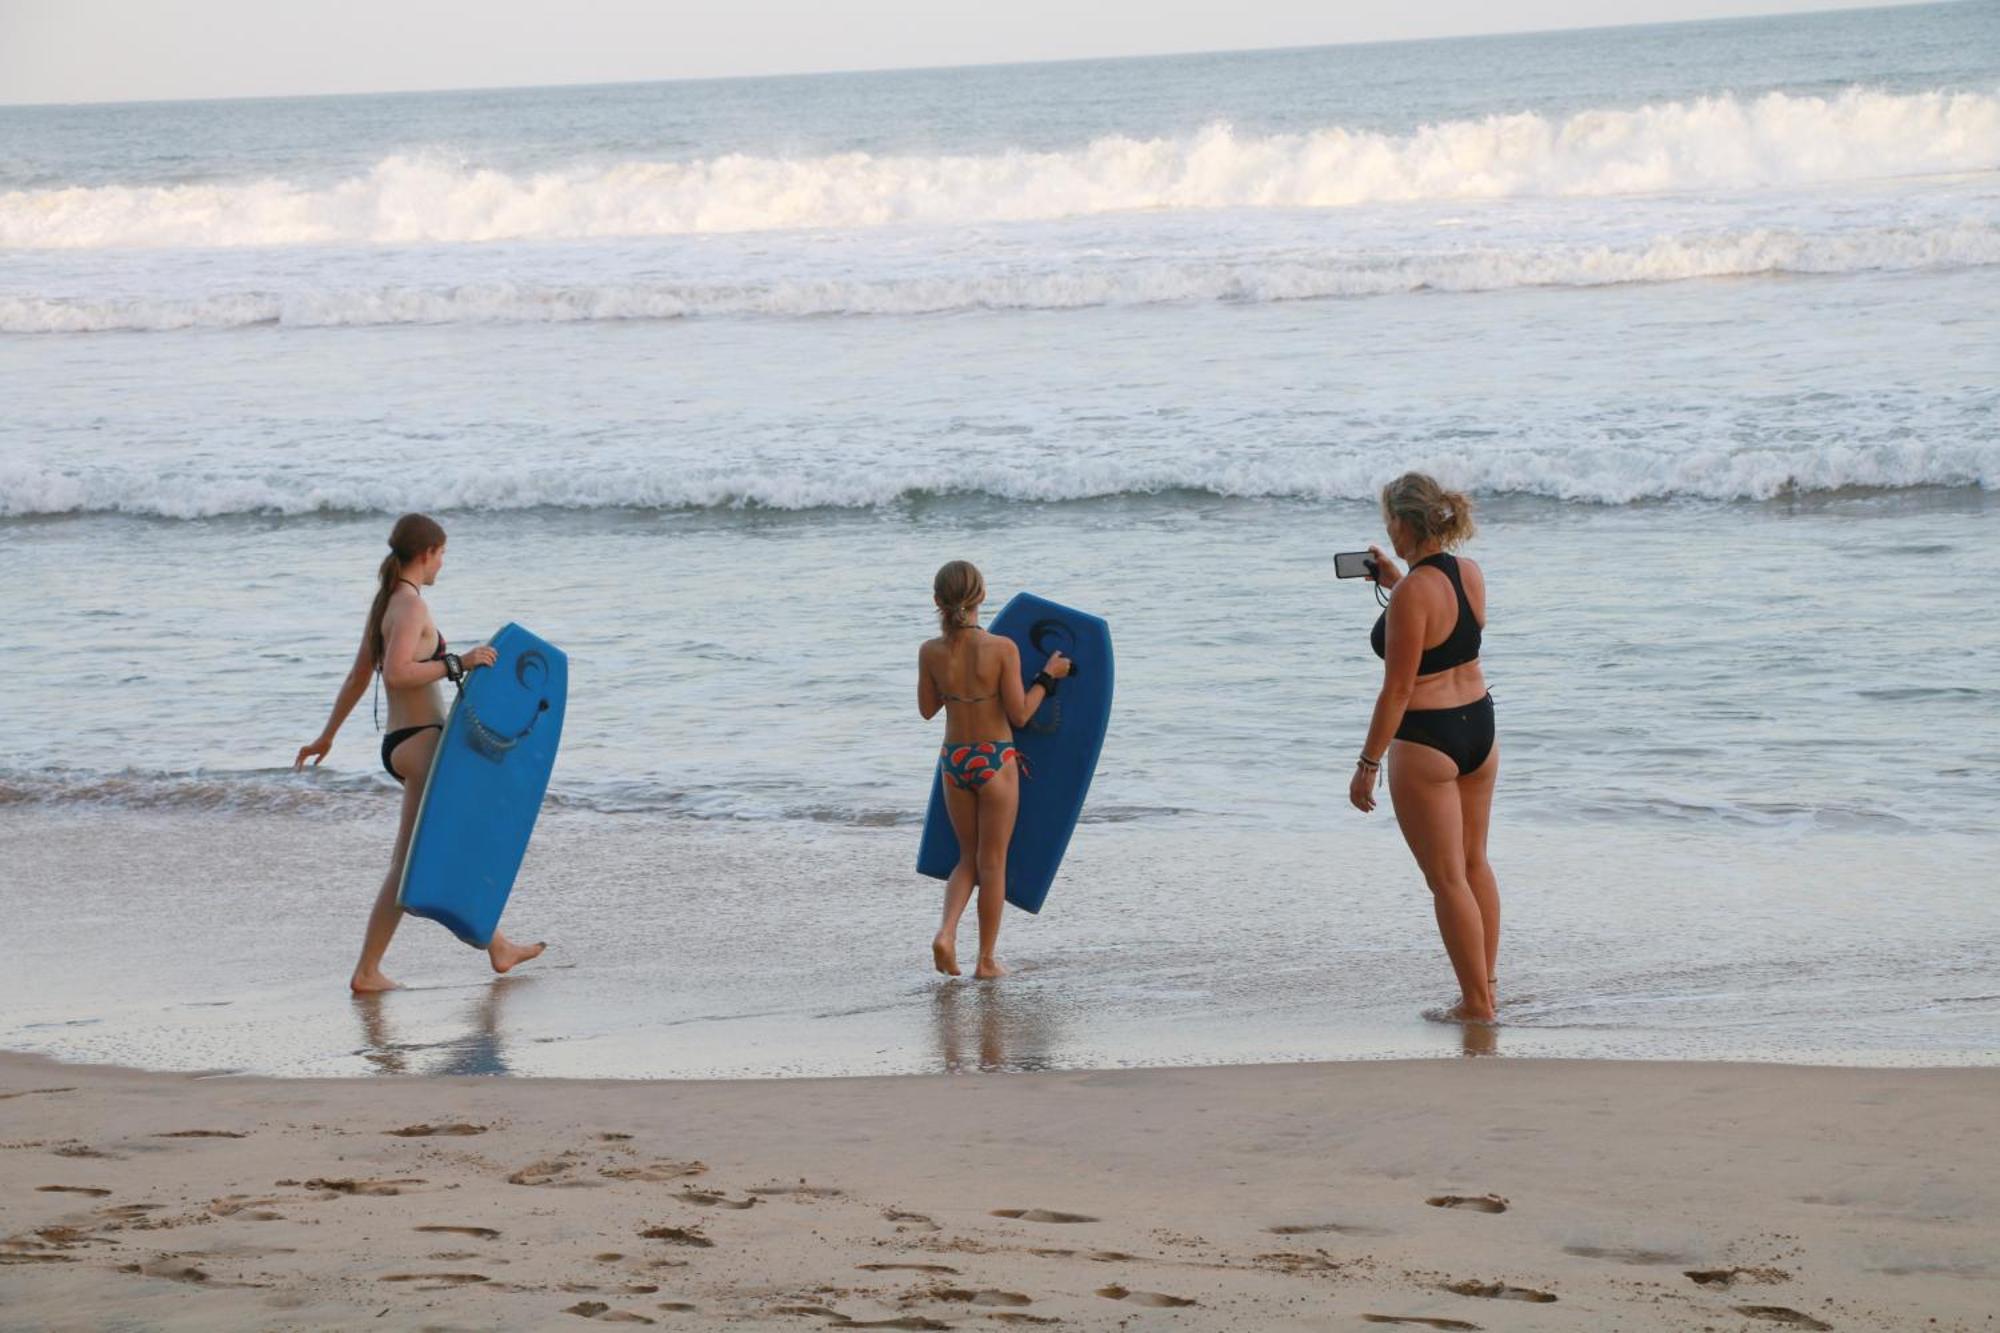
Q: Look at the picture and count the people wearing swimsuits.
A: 3